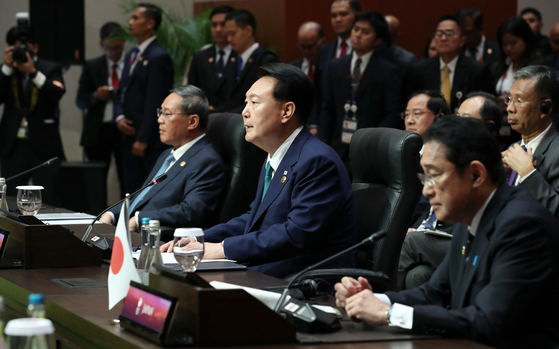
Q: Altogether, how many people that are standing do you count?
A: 15